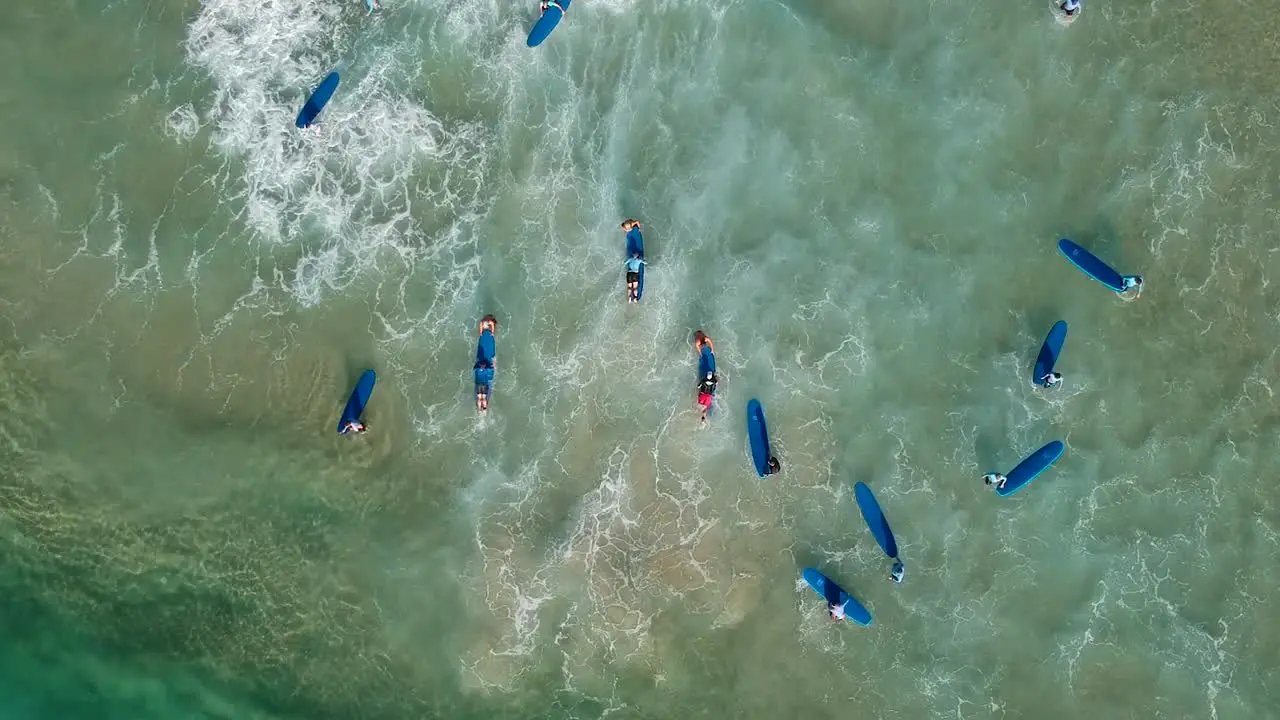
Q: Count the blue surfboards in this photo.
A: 12